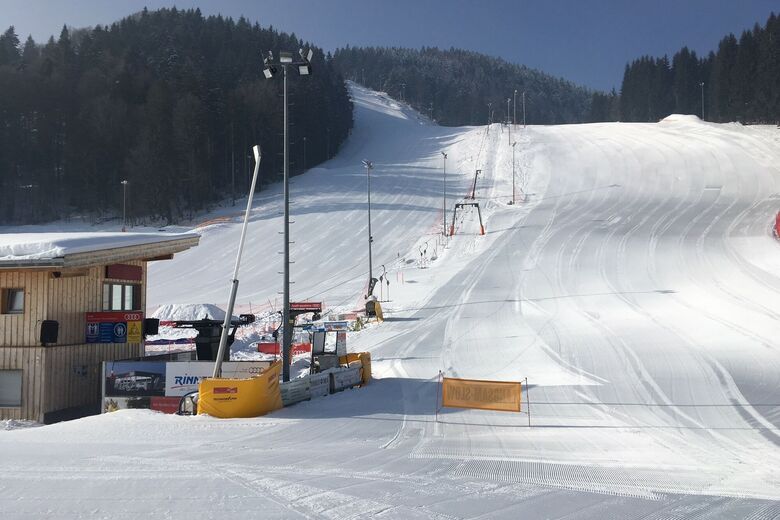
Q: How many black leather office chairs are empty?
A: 0